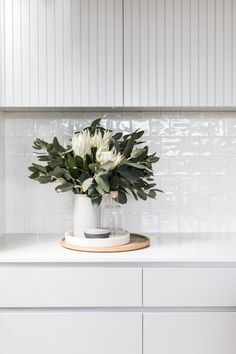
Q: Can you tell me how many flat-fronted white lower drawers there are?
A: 4